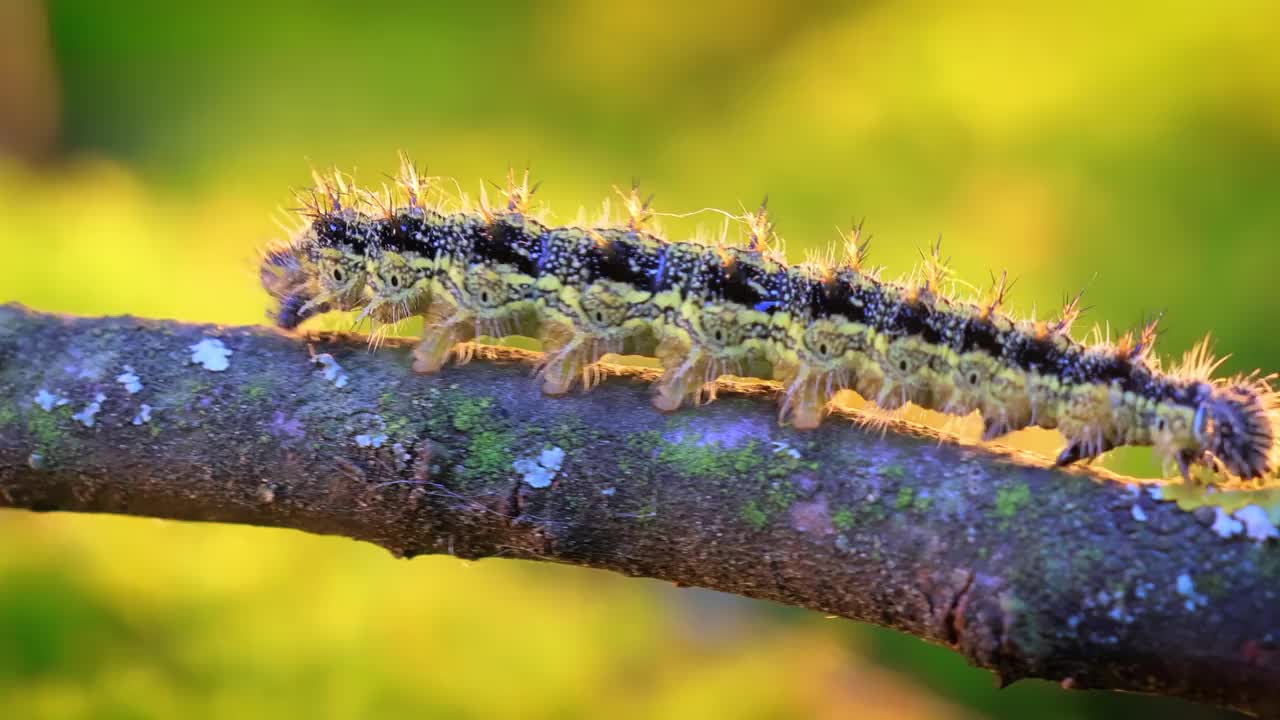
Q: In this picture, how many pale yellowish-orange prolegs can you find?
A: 4